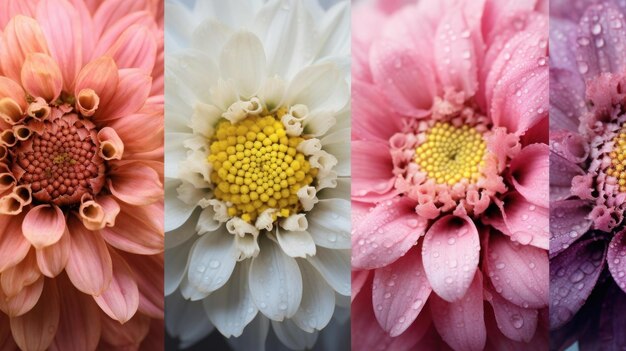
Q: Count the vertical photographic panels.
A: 4